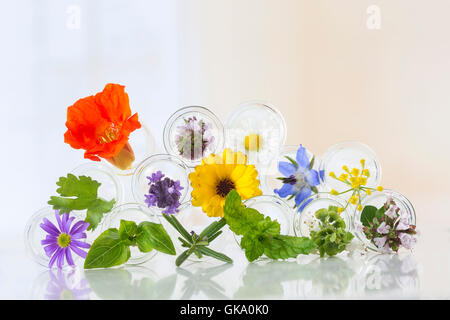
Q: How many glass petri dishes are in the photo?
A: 14